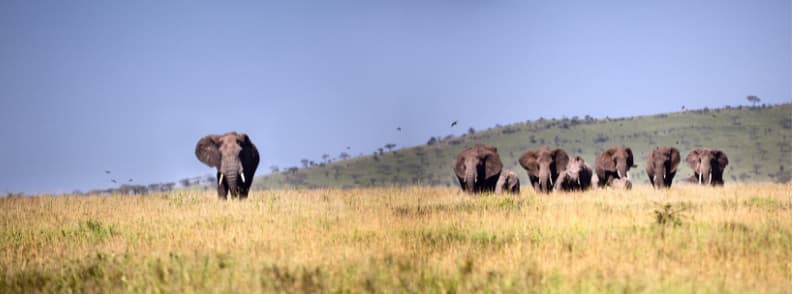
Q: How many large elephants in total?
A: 6